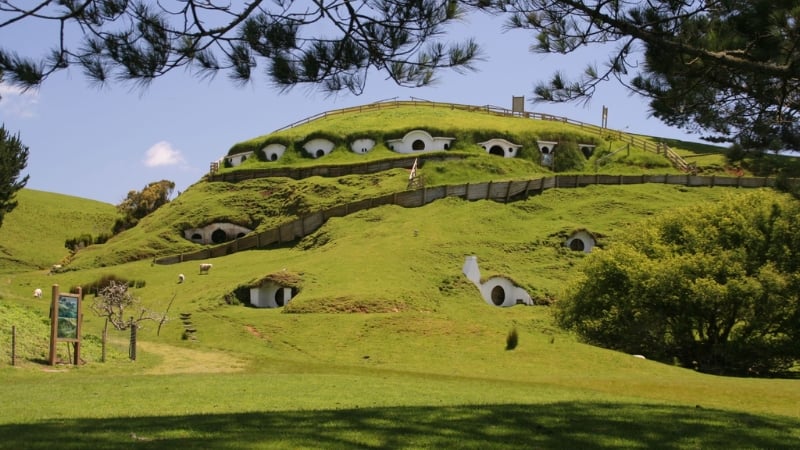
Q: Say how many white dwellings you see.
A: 12